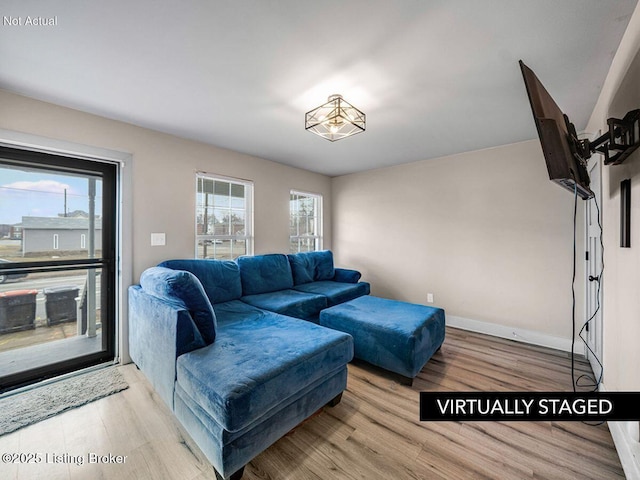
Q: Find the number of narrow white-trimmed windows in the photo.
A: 2